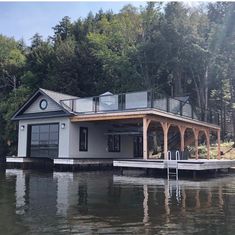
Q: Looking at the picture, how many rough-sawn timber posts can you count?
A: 6